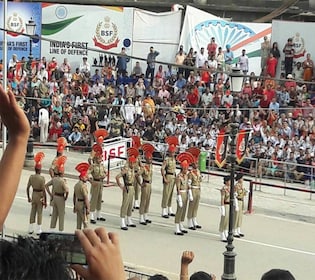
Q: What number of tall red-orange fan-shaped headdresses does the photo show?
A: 12